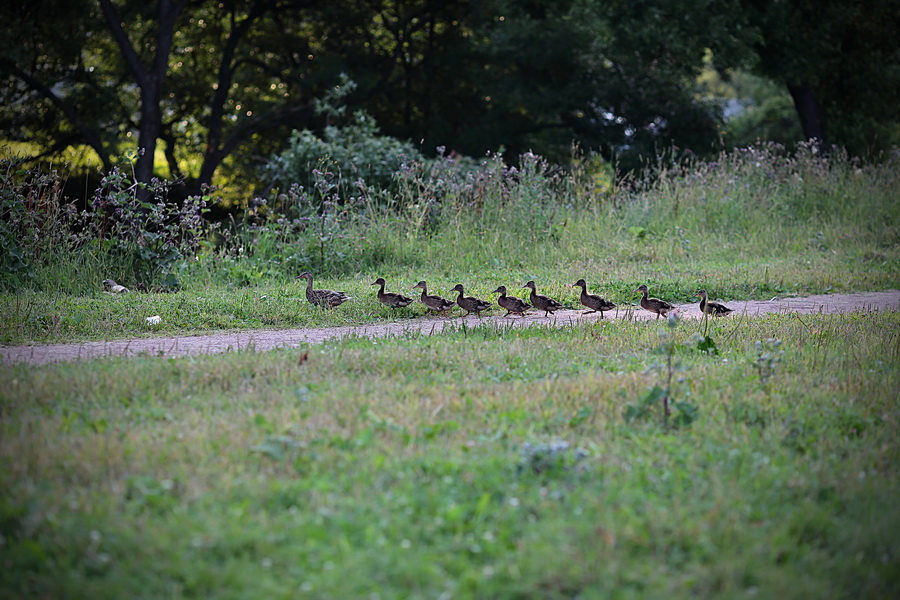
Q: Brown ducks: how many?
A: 9